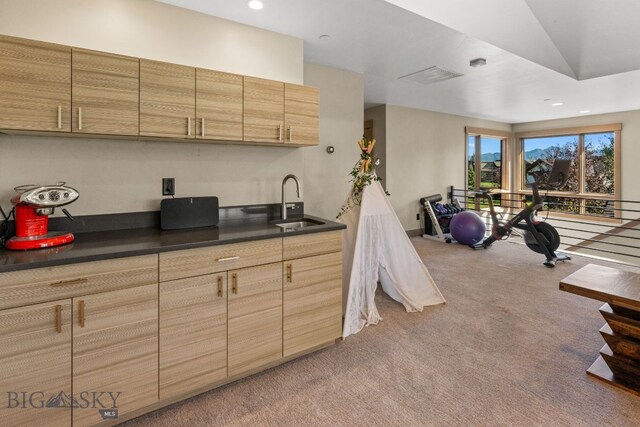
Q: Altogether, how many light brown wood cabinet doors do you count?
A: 11